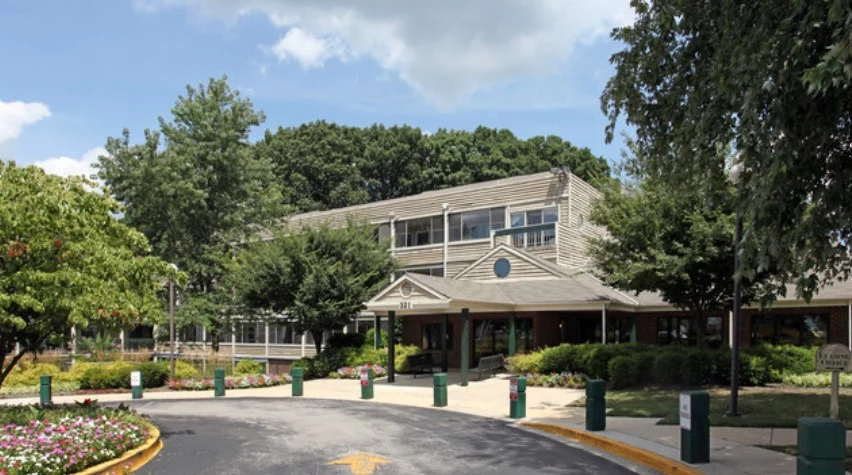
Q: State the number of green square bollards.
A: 10